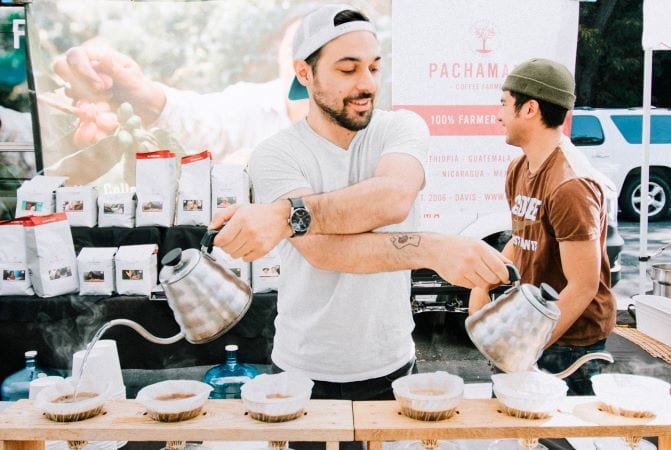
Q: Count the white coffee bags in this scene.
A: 12